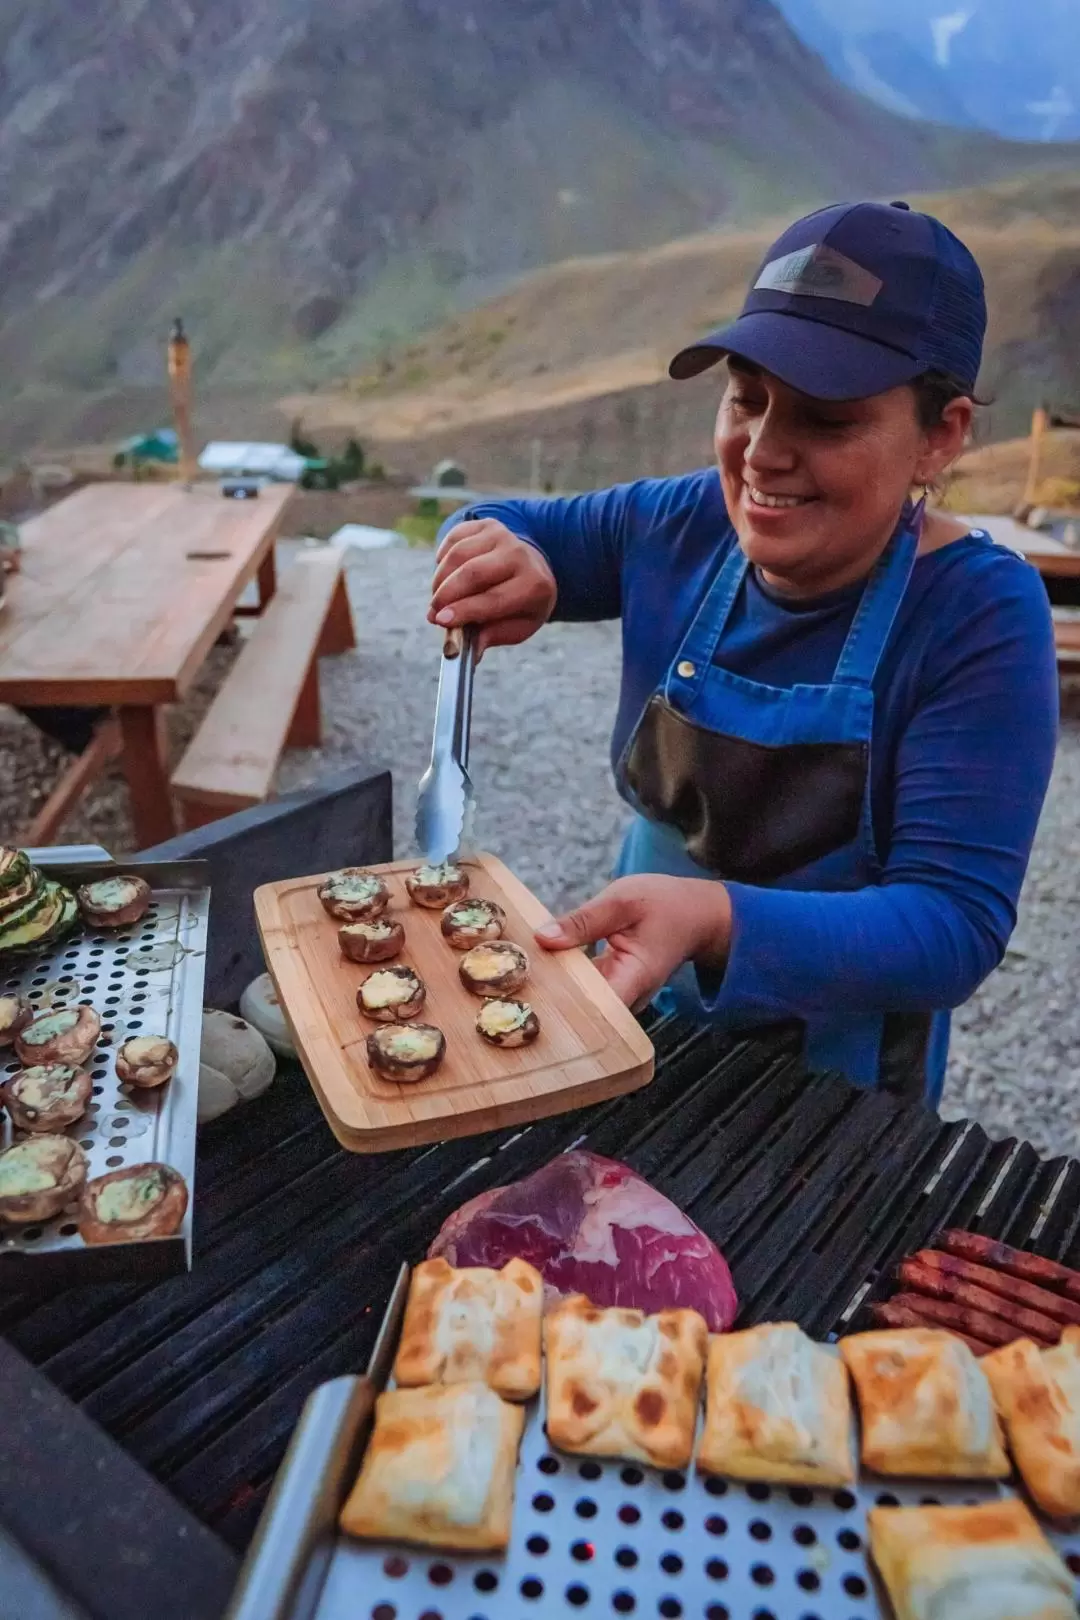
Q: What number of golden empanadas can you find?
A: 7